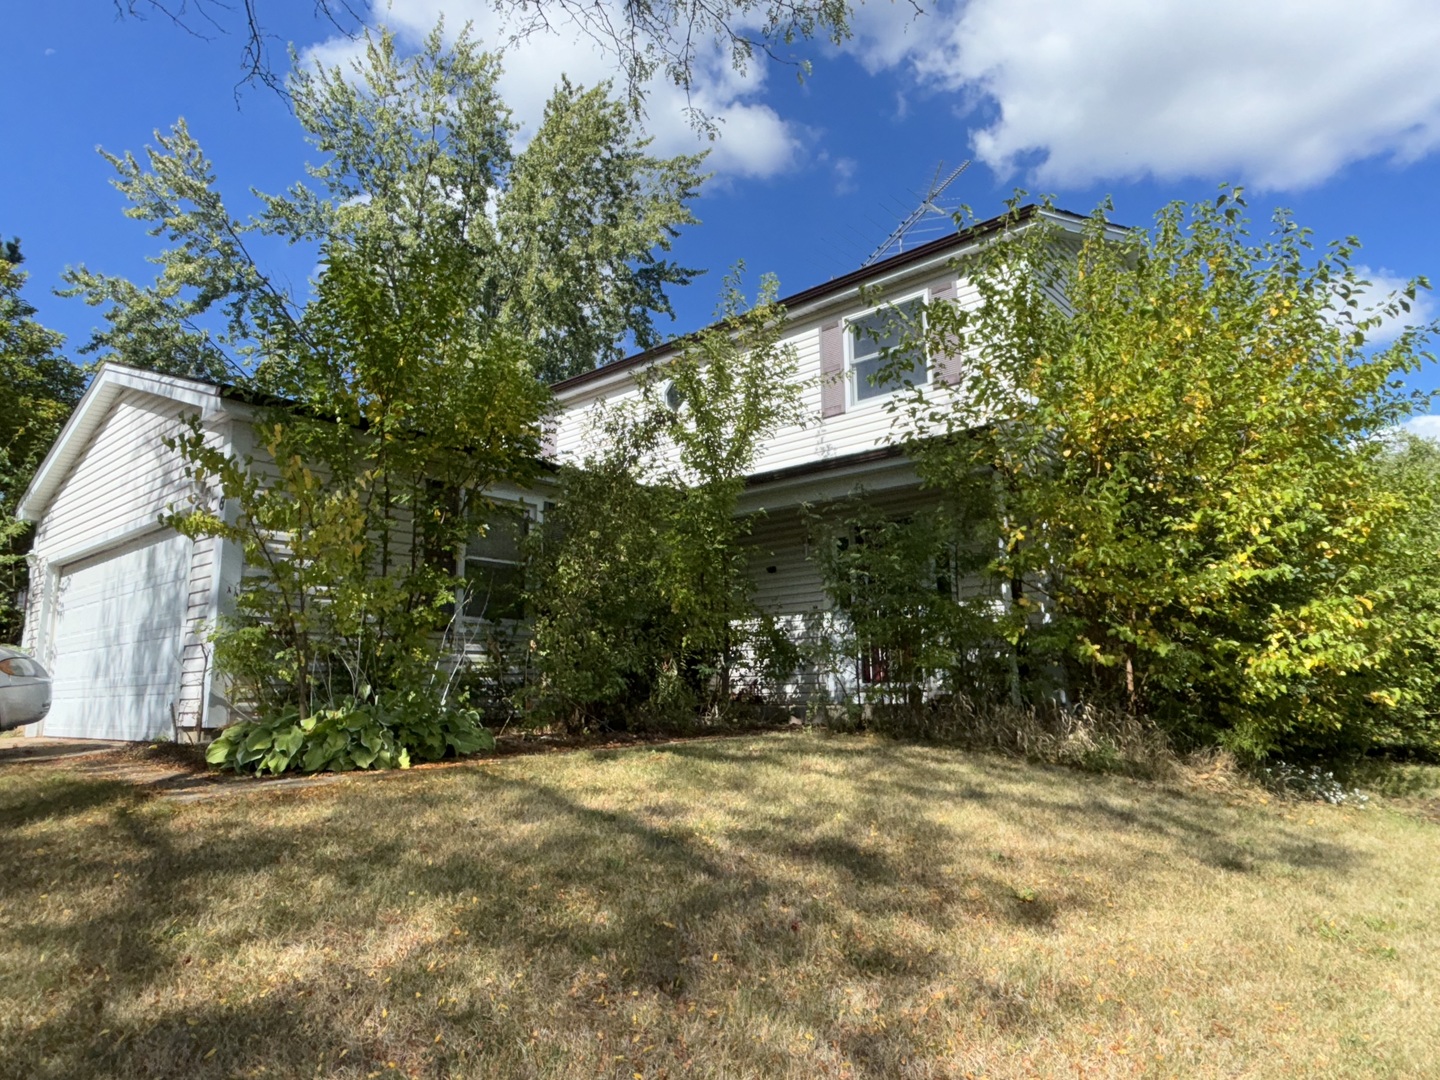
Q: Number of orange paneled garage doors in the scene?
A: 0